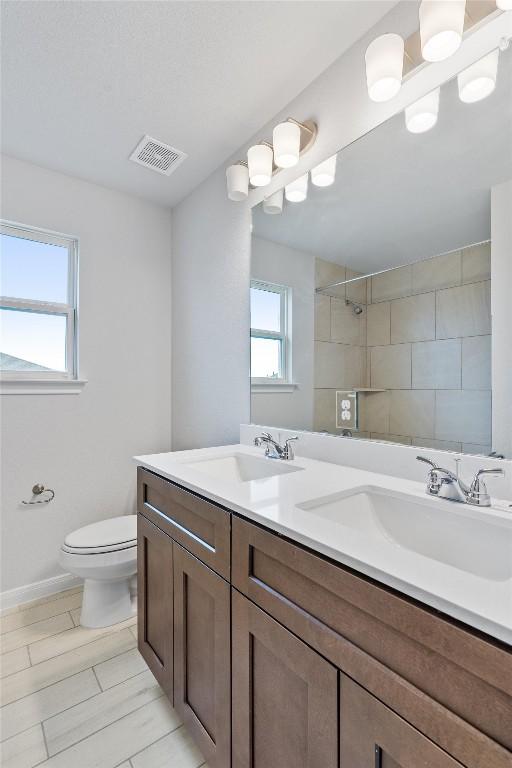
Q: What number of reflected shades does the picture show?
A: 5